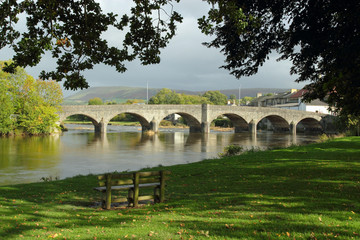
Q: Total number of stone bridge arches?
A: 6